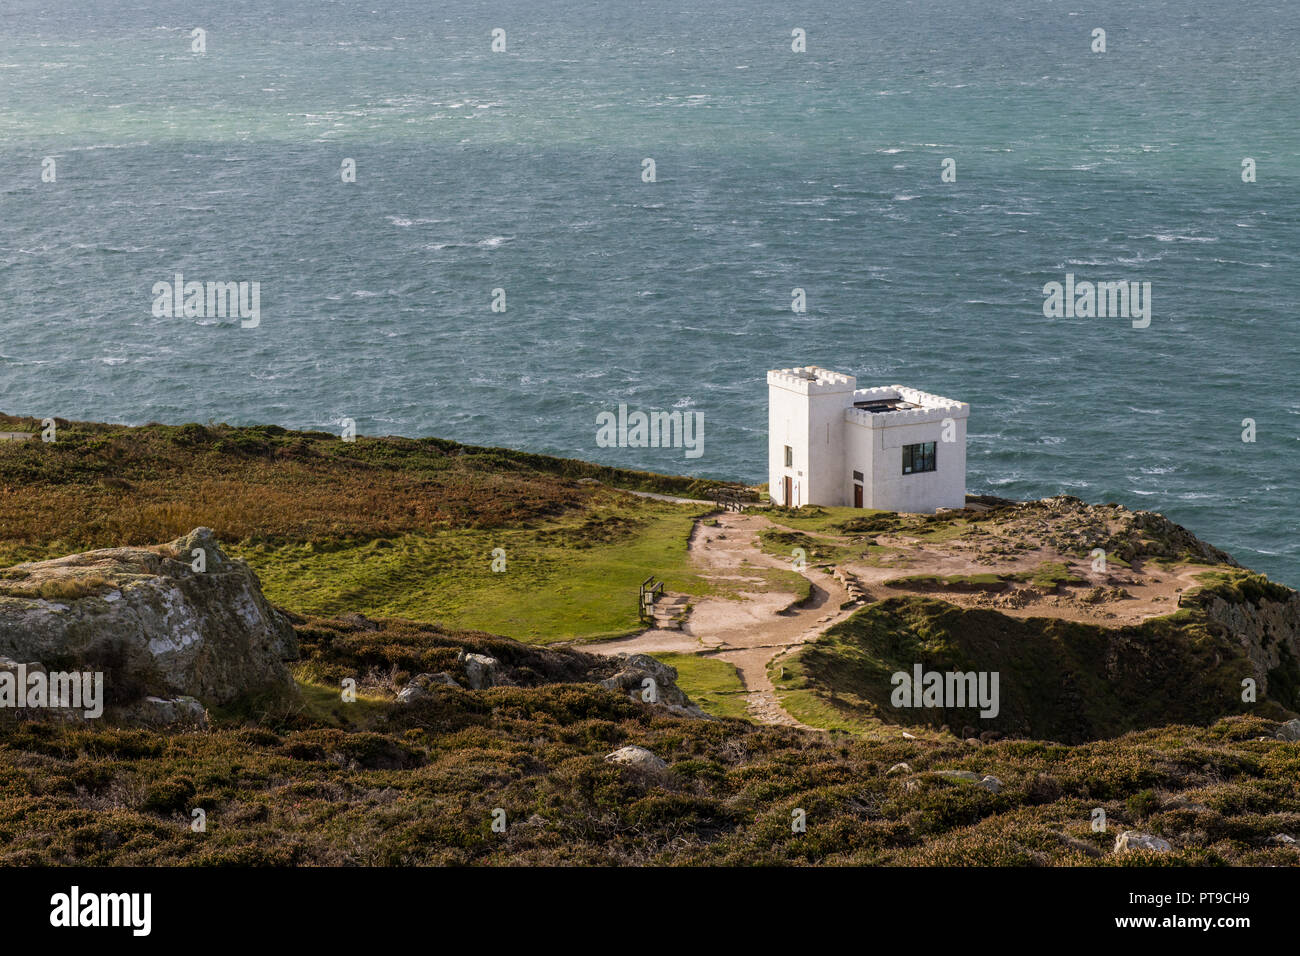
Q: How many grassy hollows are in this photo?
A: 1